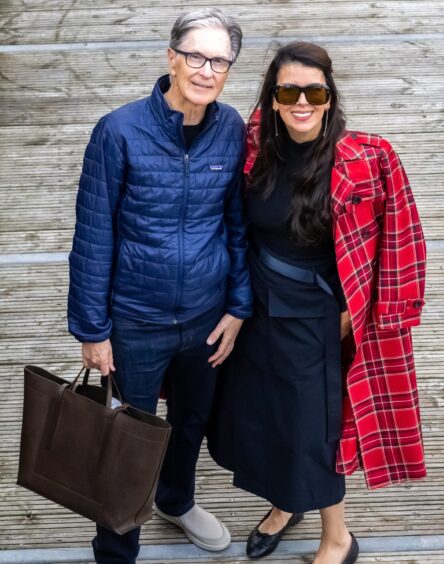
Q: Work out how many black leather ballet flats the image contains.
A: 2